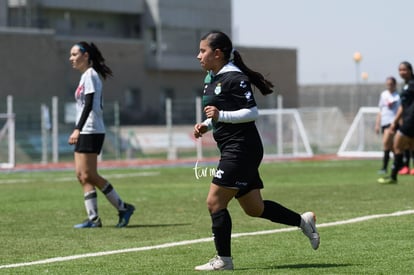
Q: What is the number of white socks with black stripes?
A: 2